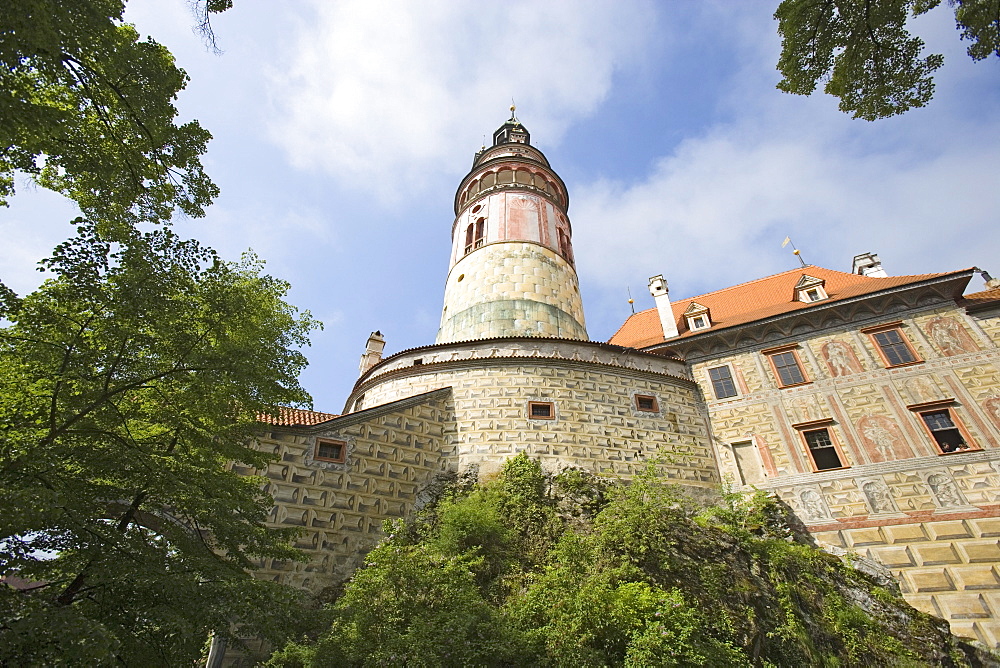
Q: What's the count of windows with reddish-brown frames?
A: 7